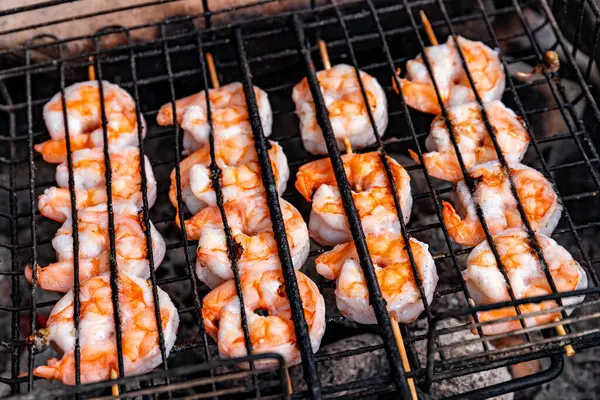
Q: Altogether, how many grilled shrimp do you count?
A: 15